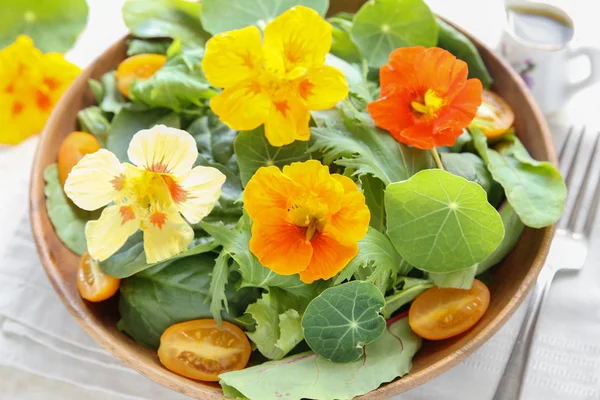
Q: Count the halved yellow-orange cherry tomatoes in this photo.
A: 6